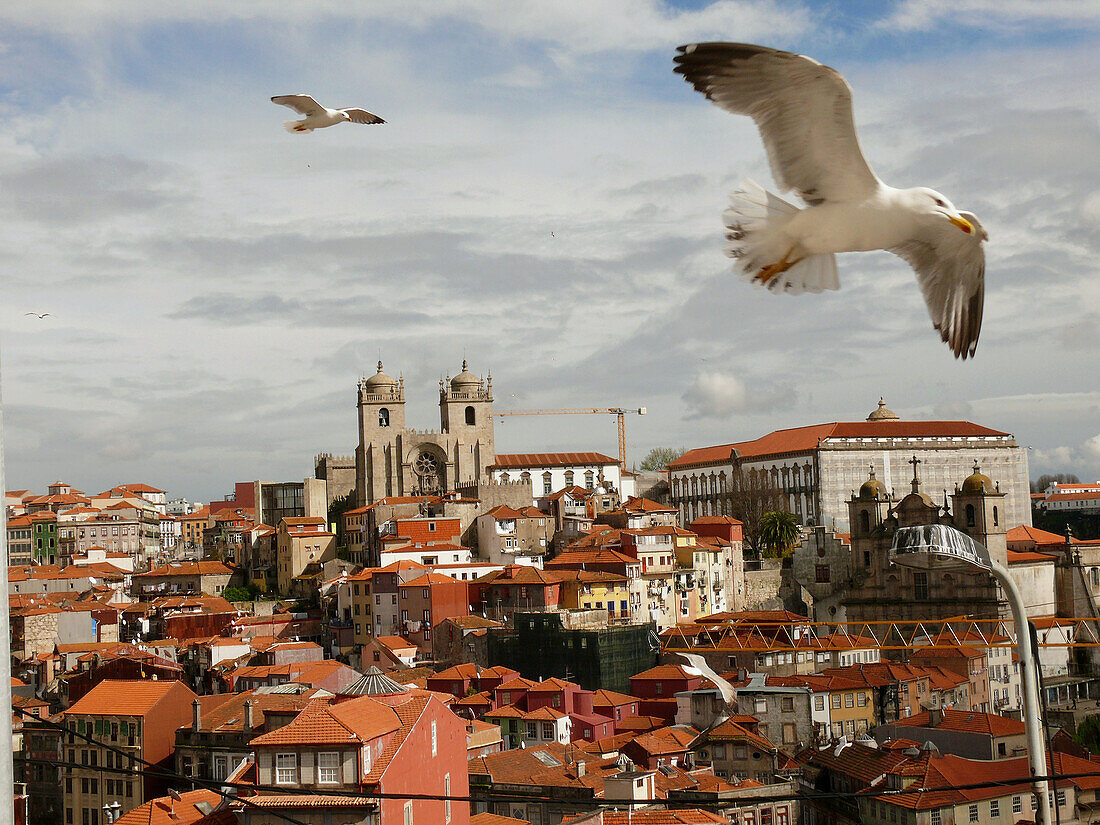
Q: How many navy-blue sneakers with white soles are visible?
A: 0